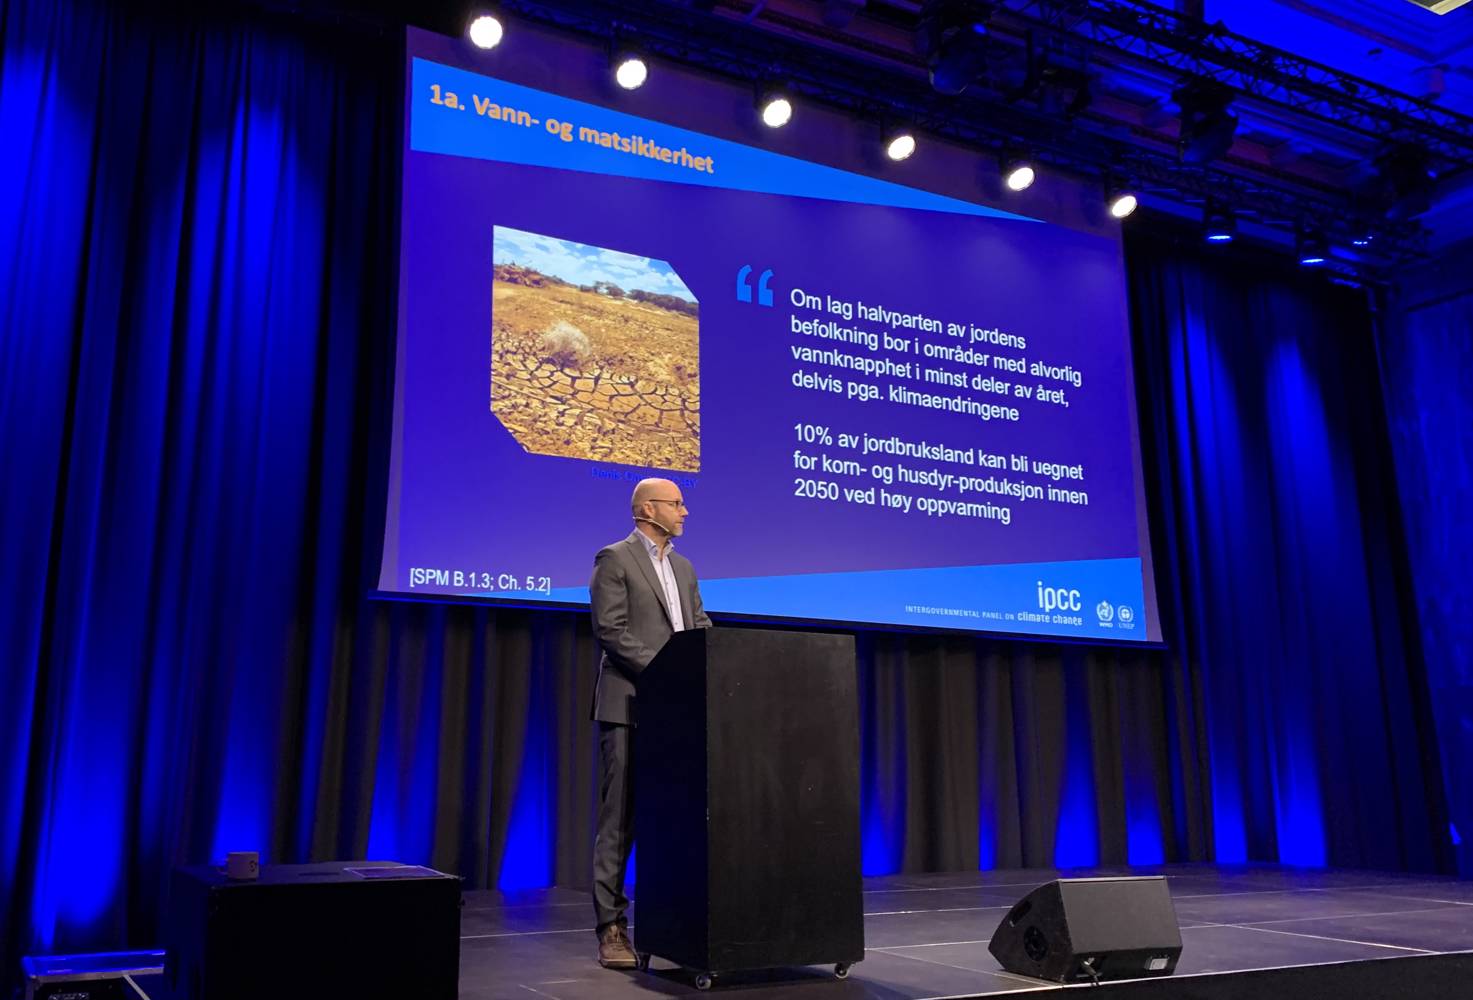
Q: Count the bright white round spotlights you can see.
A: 6